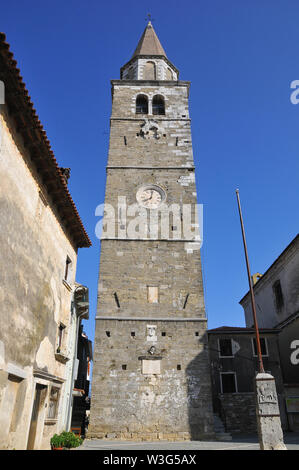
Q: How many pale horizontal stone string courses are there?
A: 4